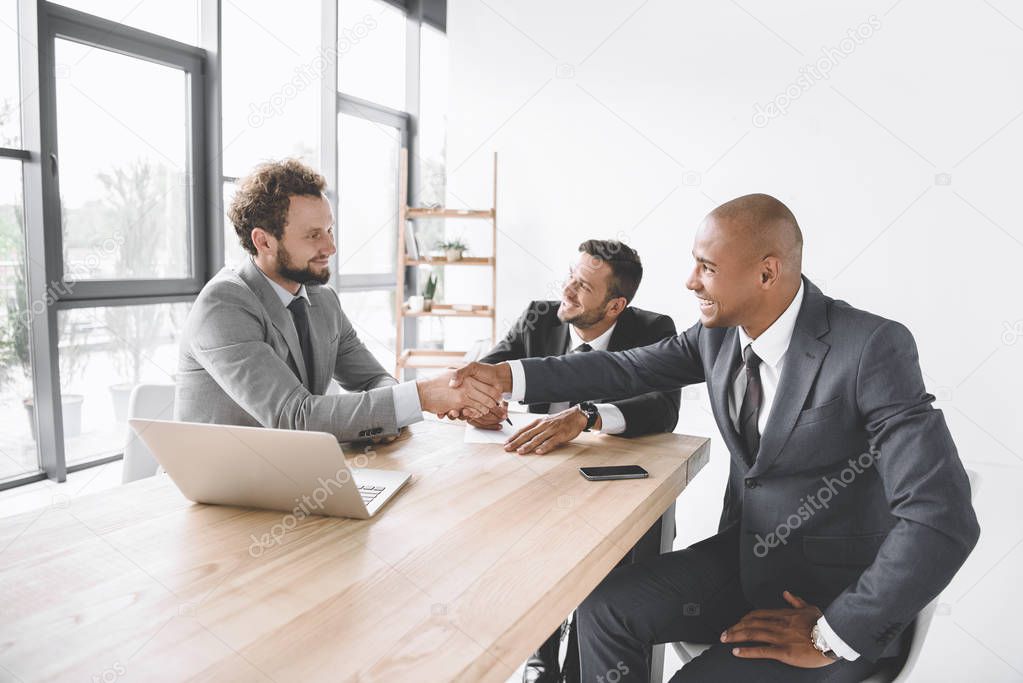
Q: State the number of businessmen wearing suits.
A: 3